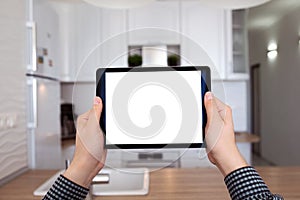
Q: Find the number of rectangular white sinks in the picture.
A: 1